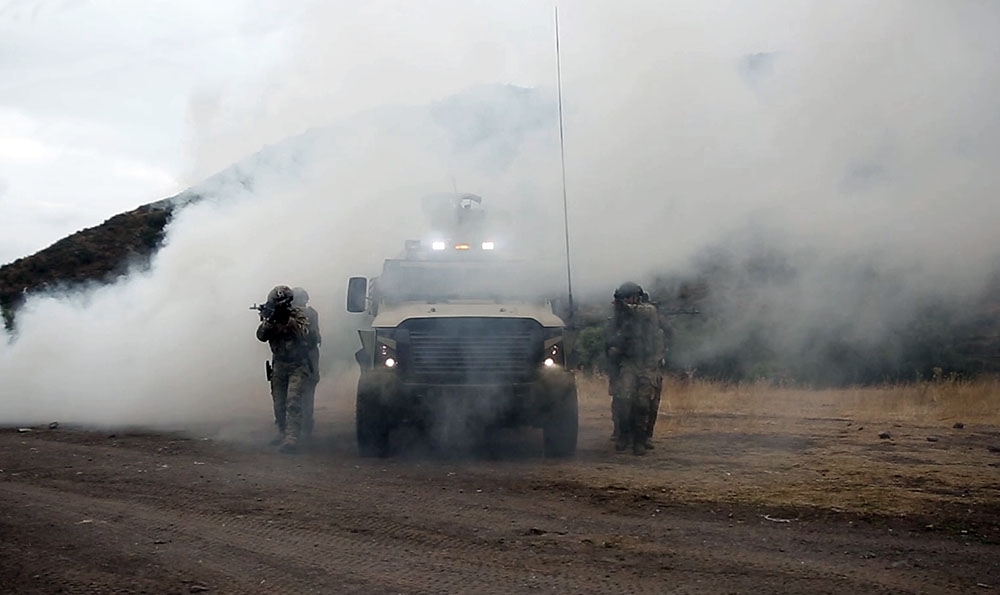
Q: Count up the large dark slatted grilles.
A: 1